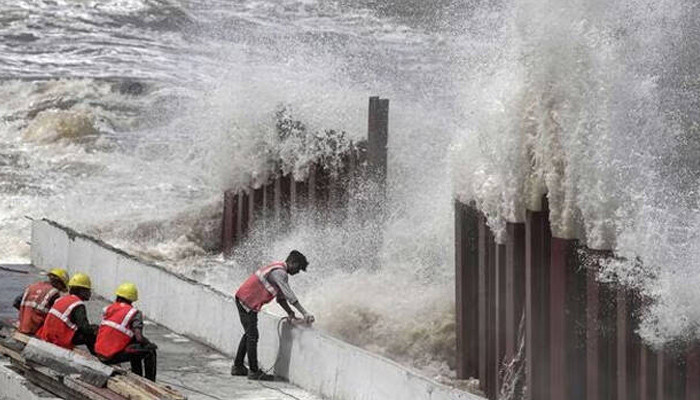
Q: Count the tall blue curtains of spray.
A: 0